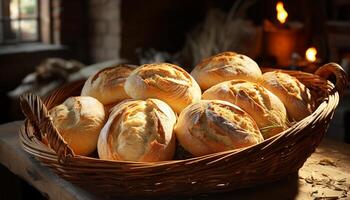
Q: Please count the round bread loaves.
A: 8